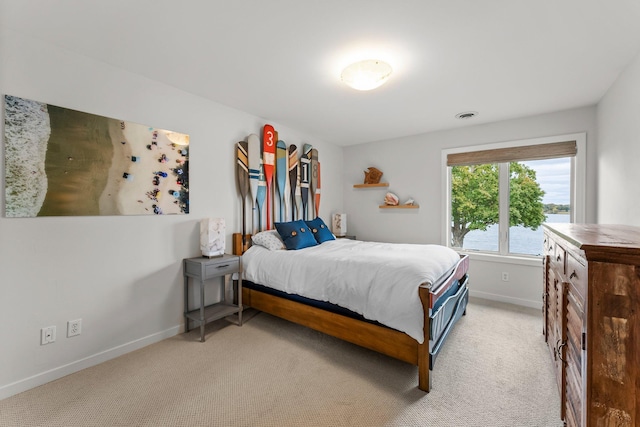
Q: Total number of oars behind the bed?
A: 13